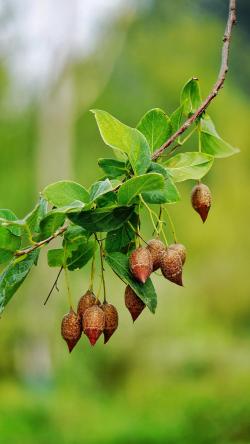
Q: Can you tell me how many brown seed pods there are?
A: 10